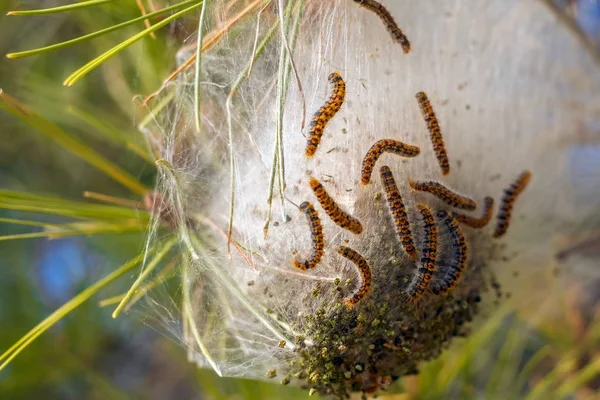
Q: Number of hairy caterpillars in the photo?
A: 13